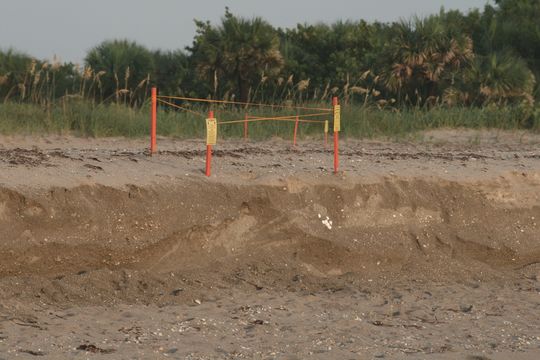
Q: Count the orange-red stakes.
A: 6